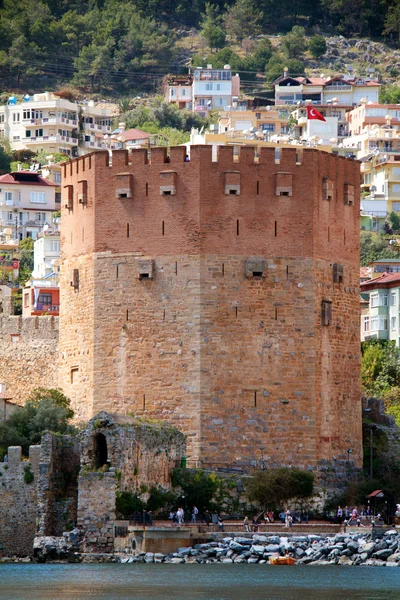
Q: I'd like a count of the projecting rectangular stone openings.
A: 13